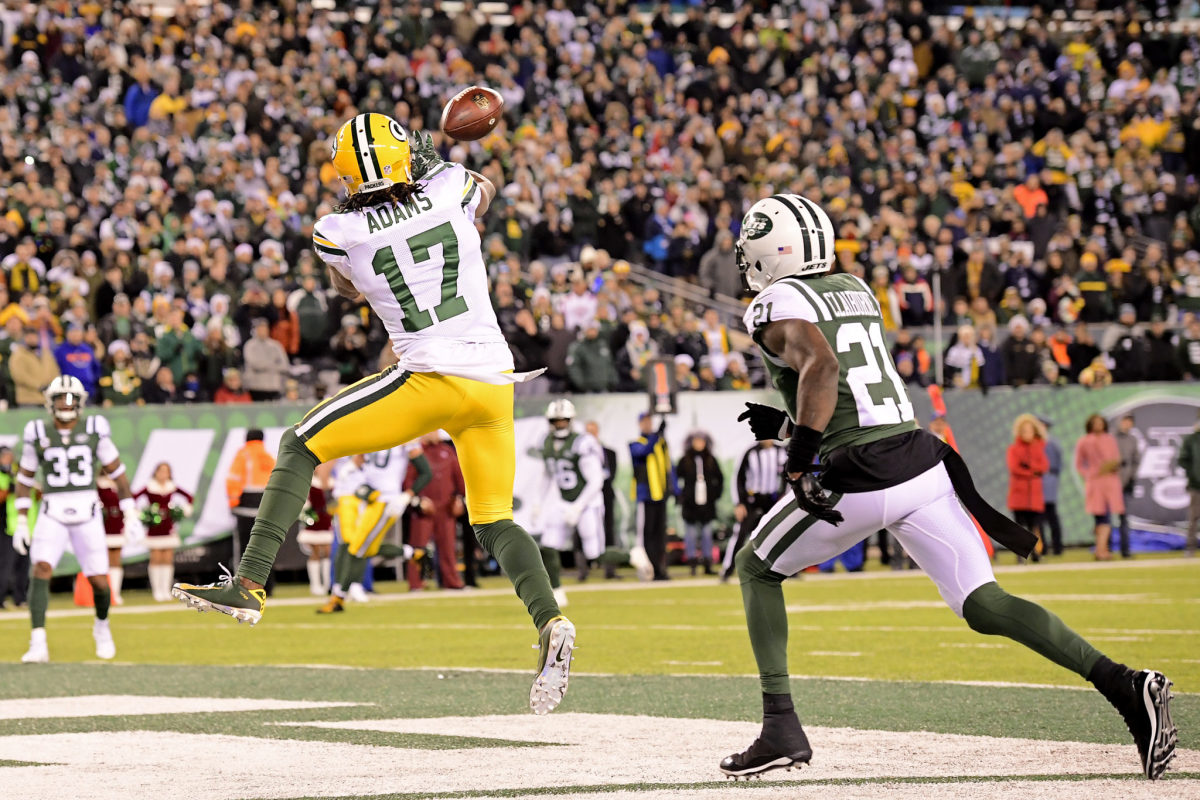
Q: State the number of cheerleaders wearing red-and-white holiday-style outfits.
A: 3